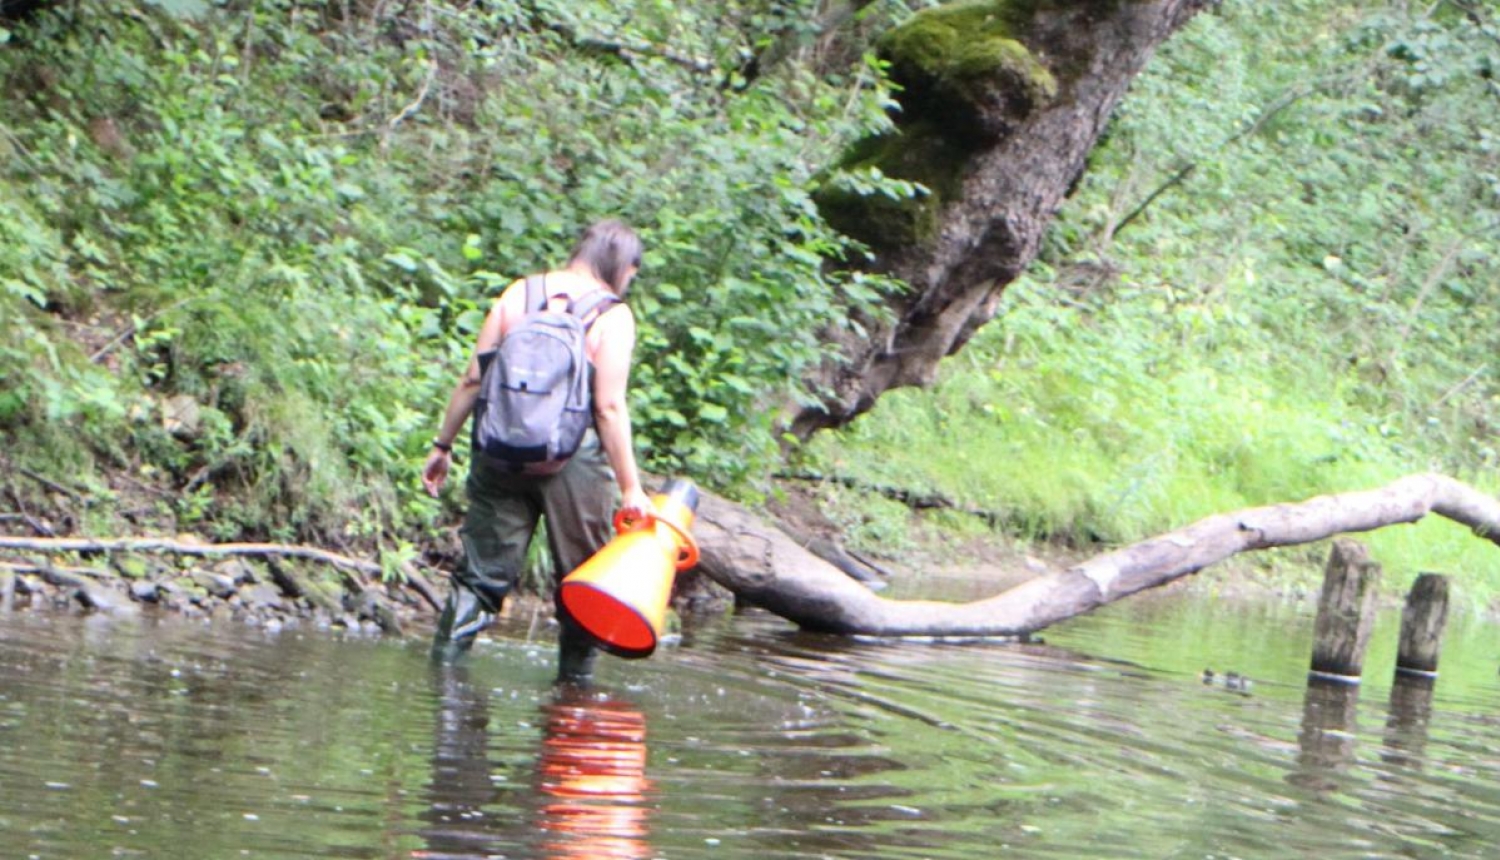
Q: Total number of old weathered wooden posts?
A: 2